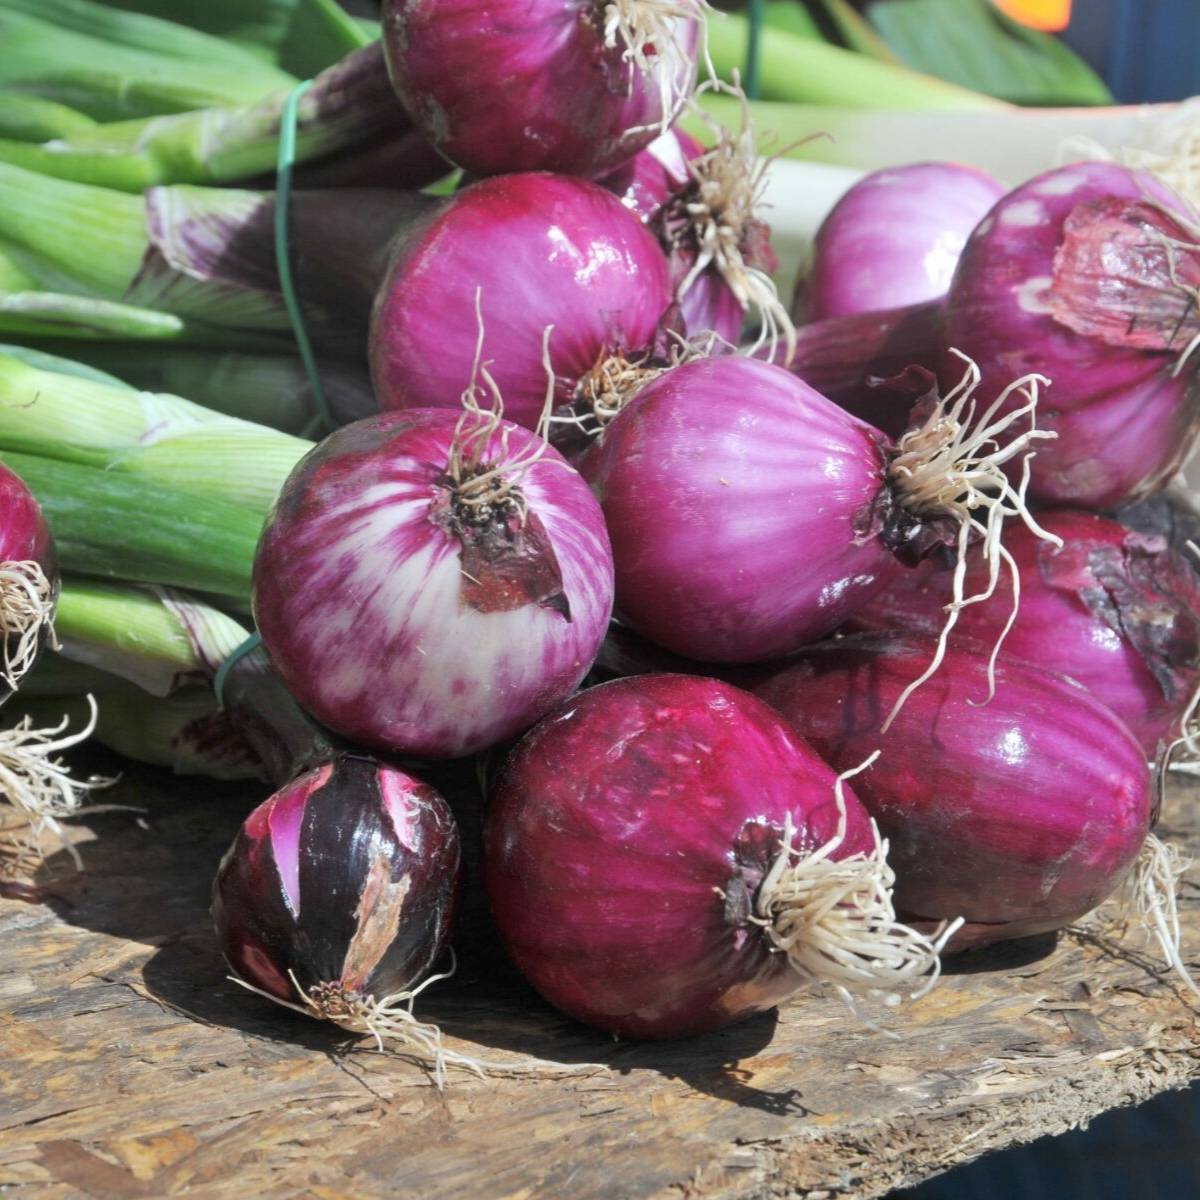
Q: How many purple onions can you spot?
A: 12